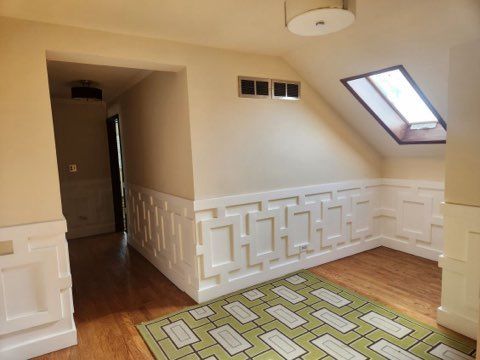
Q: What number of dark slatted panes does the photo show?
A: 4